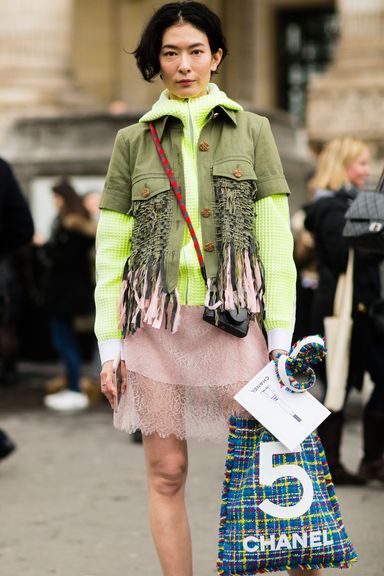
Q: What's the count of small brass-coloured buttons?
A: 5